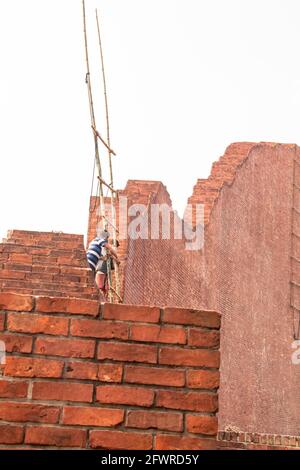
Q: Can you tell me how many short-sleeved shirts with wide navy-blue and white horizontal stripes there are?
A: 1